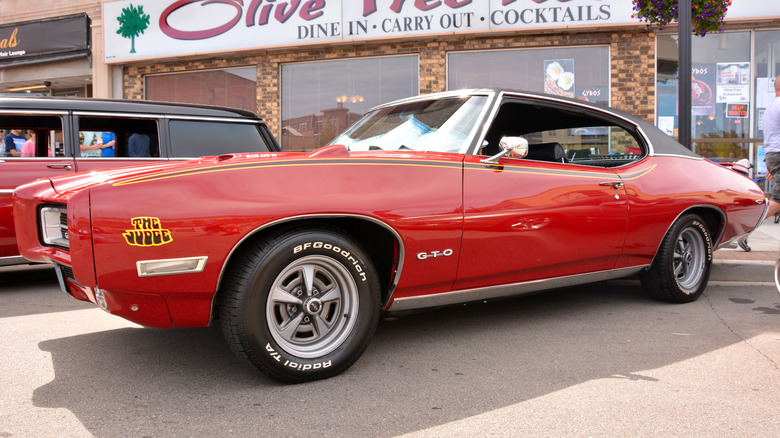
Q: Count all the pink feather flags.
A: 0